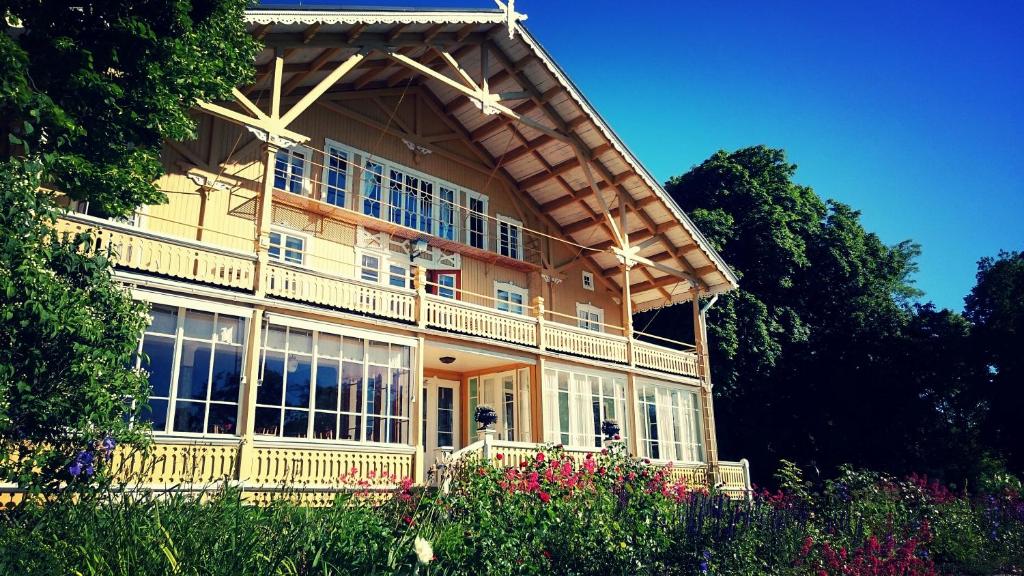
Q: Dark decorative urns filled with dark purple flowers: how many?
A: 2